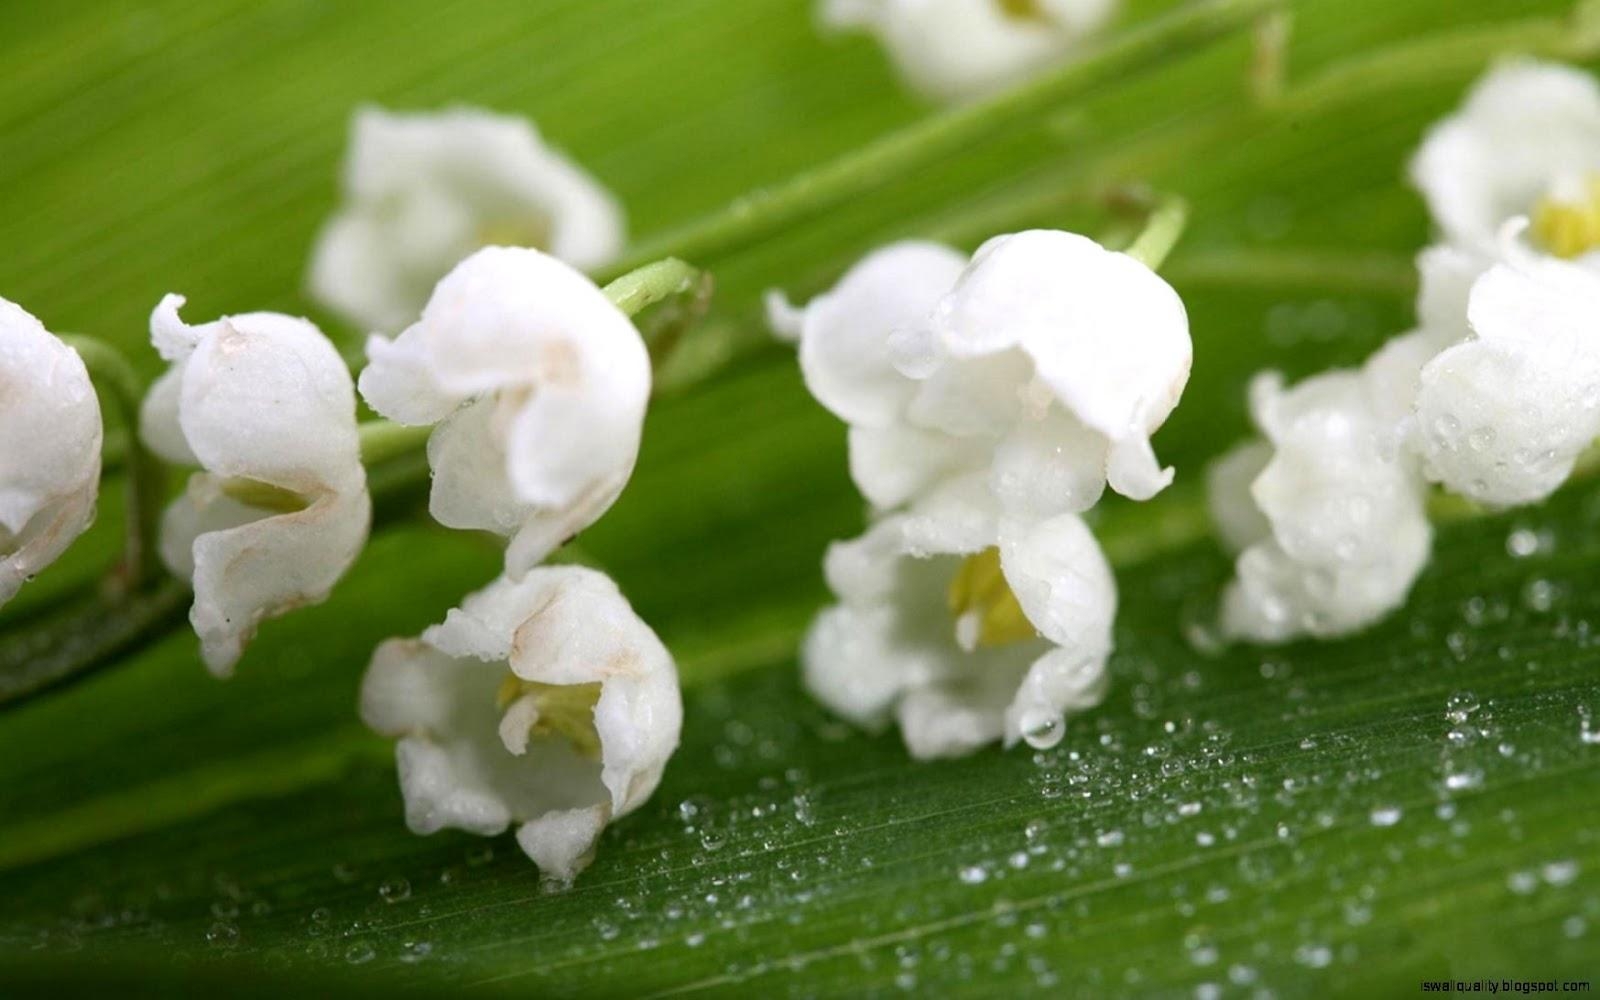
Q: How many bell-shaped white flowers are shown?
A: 11